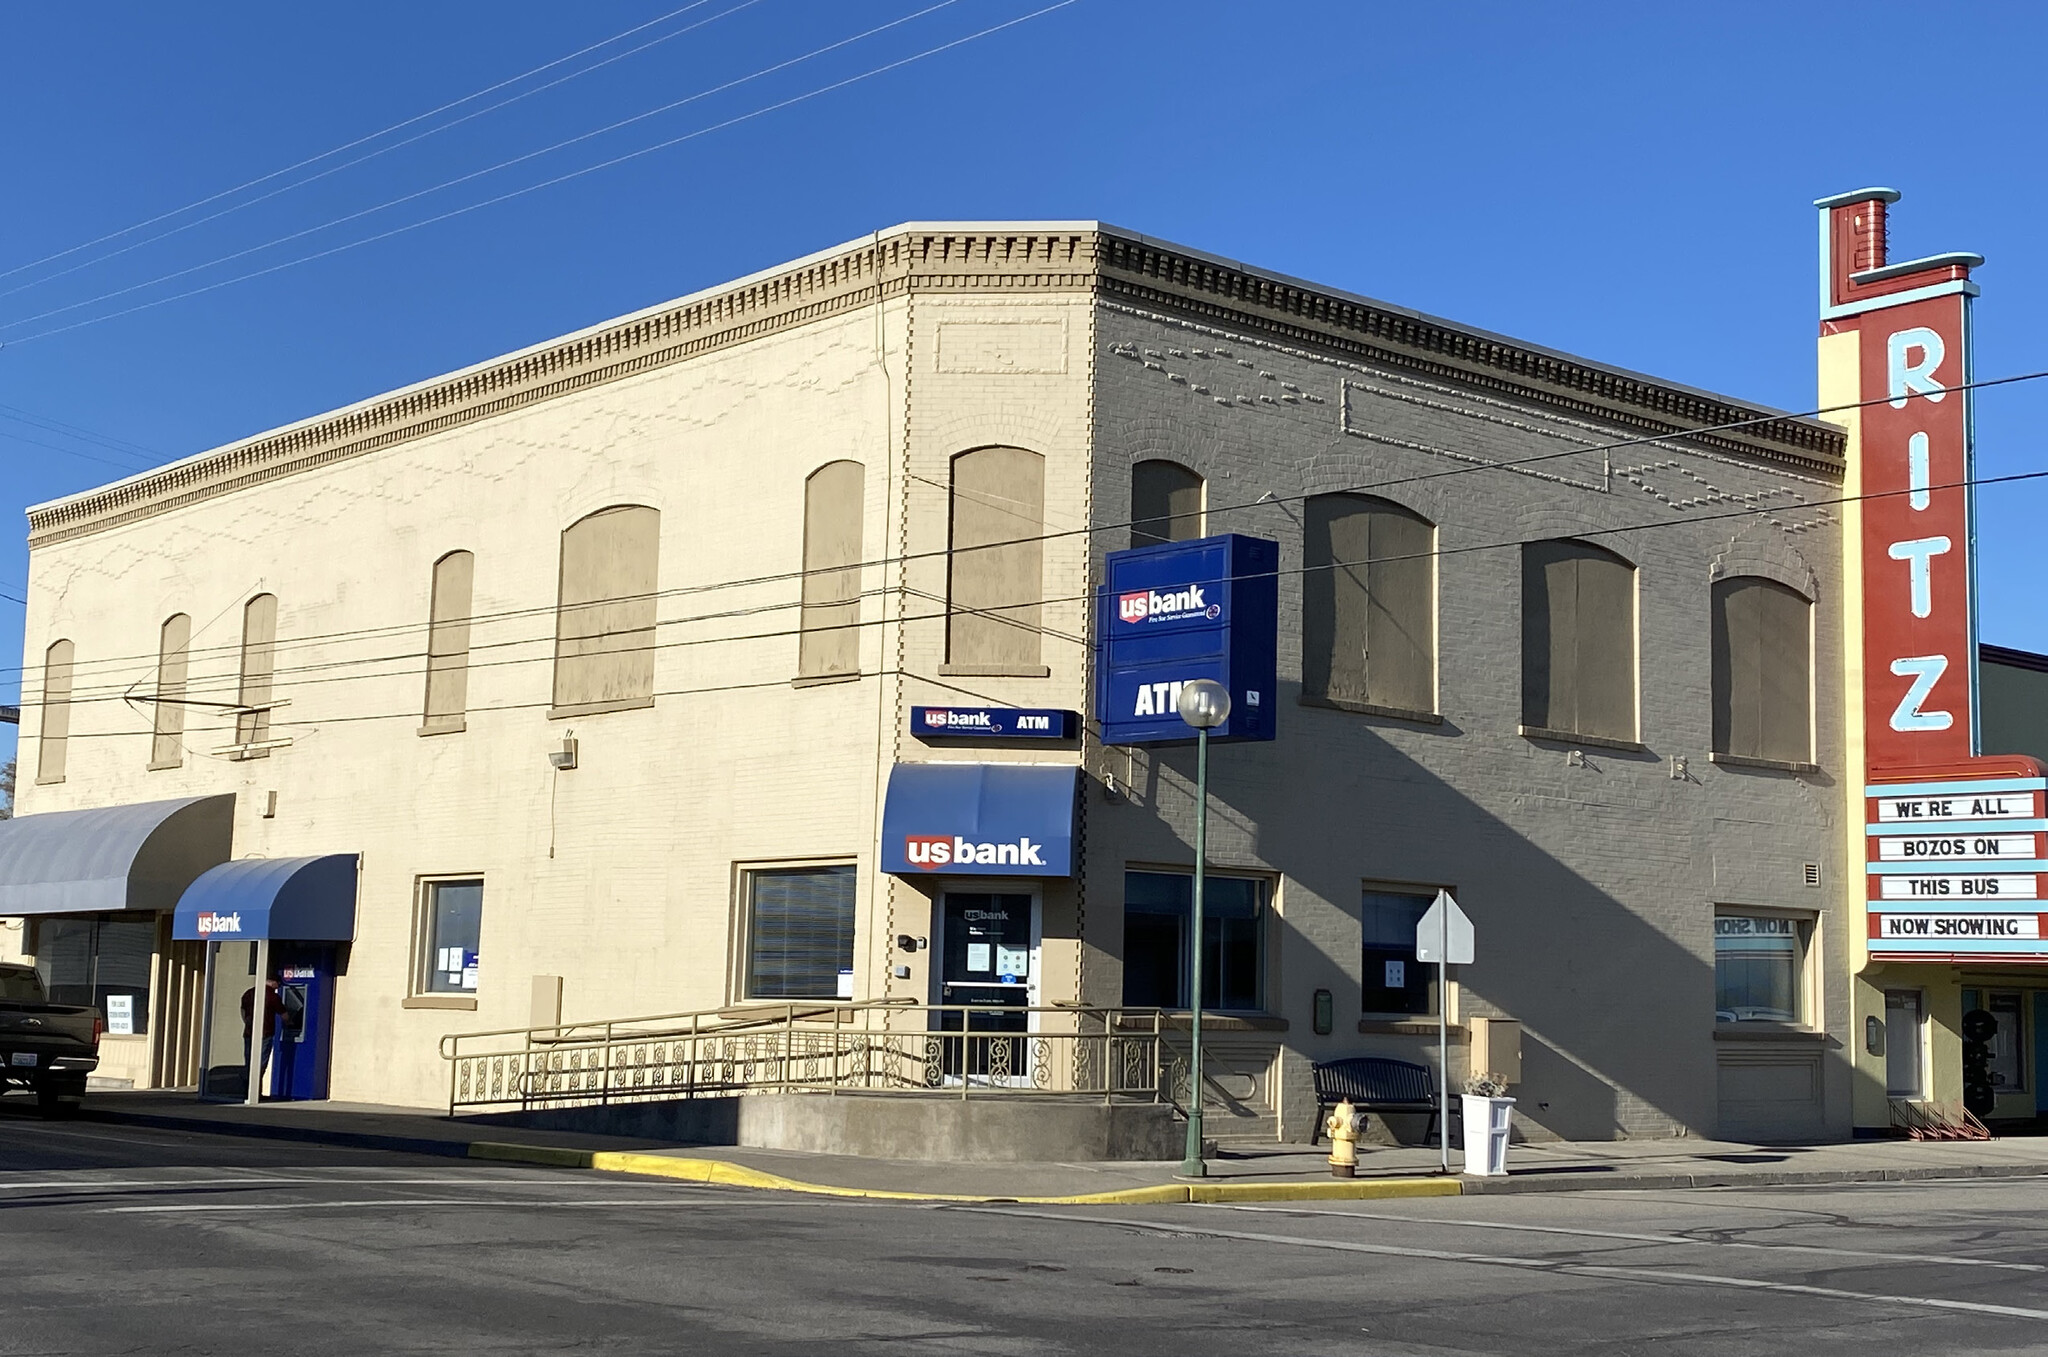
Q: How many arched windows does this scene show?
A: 11